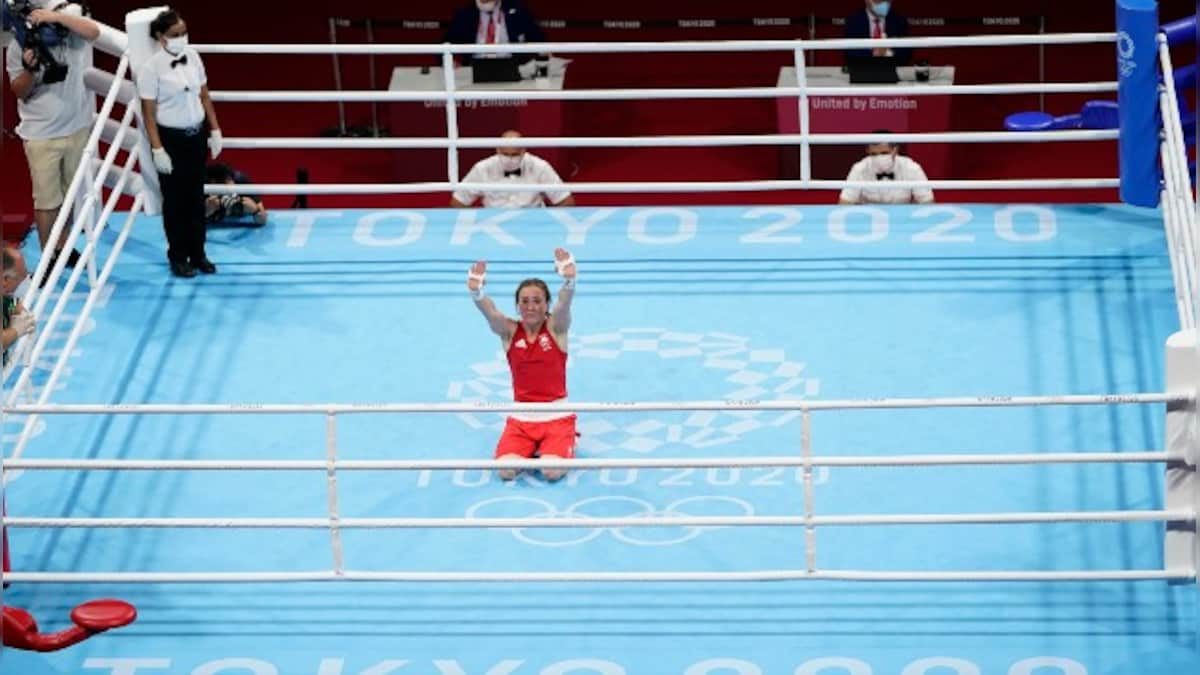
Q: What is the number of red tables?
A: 2